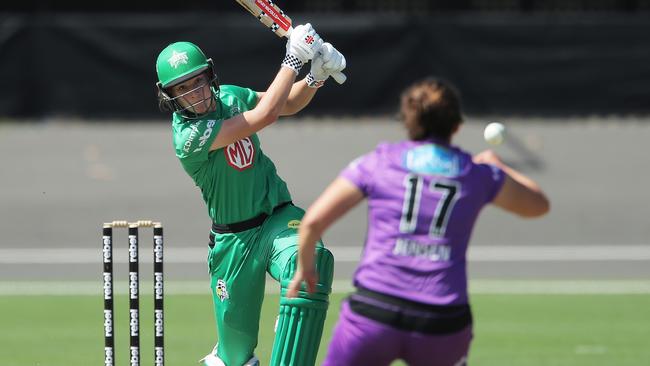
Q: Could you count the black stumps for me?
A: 3